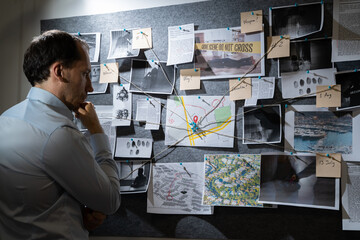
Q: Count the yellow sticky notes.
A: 8